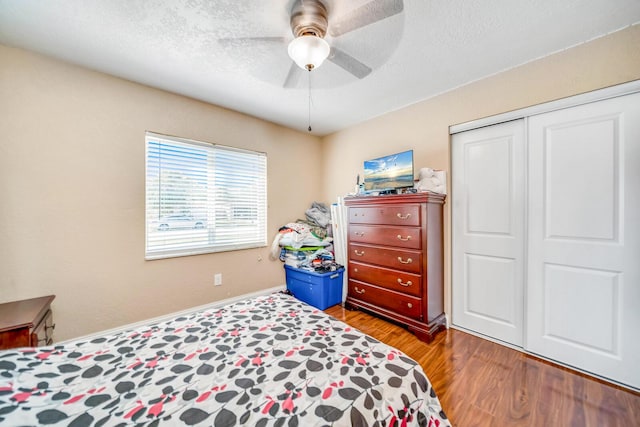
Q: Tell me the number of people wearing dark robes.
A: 0